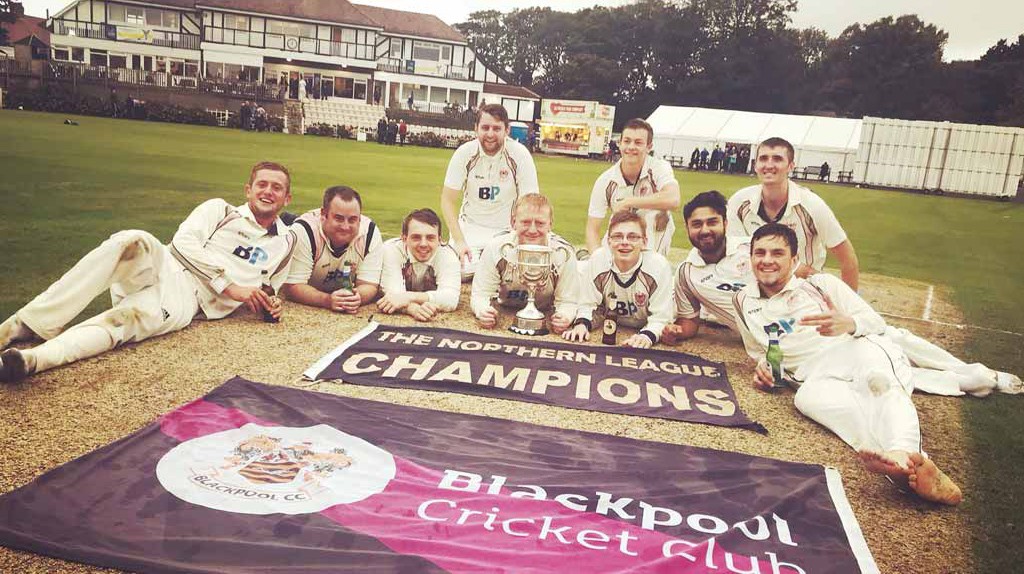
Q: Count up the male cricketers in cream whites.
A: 10